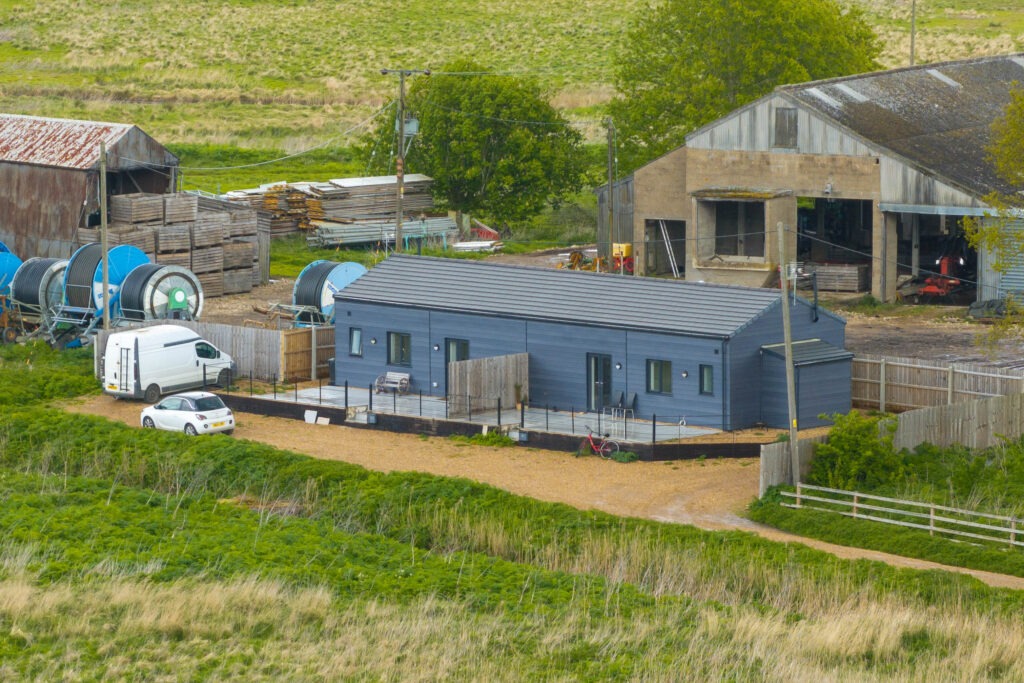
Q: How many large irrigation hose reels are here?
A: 5